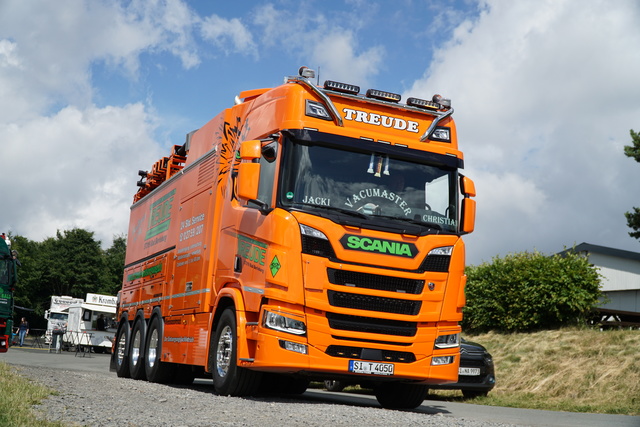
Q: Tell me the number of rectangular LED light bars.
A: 3